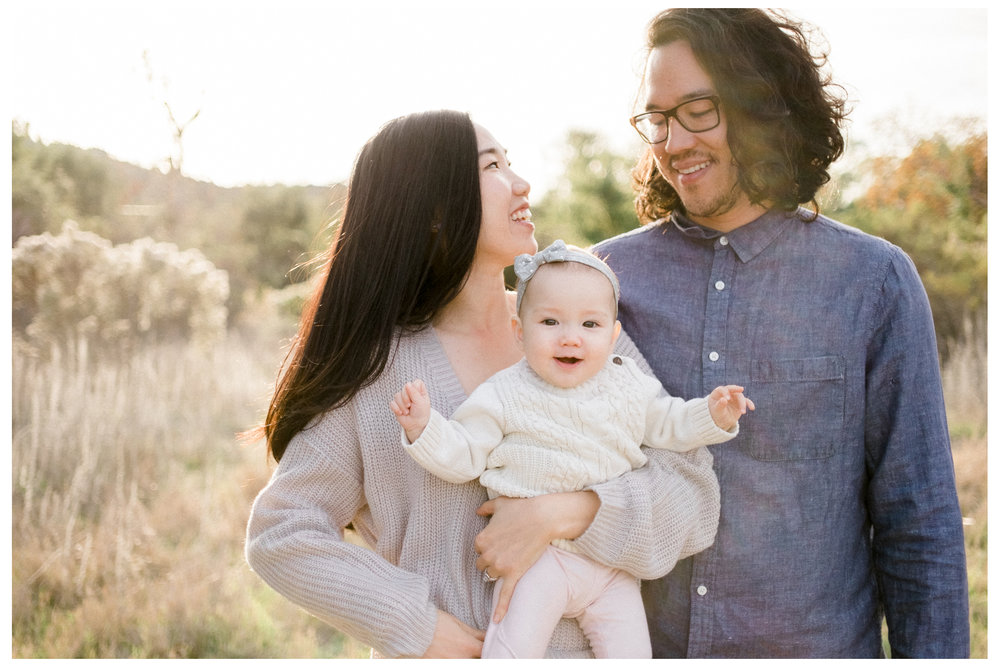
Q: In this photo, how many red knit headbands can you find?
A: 0